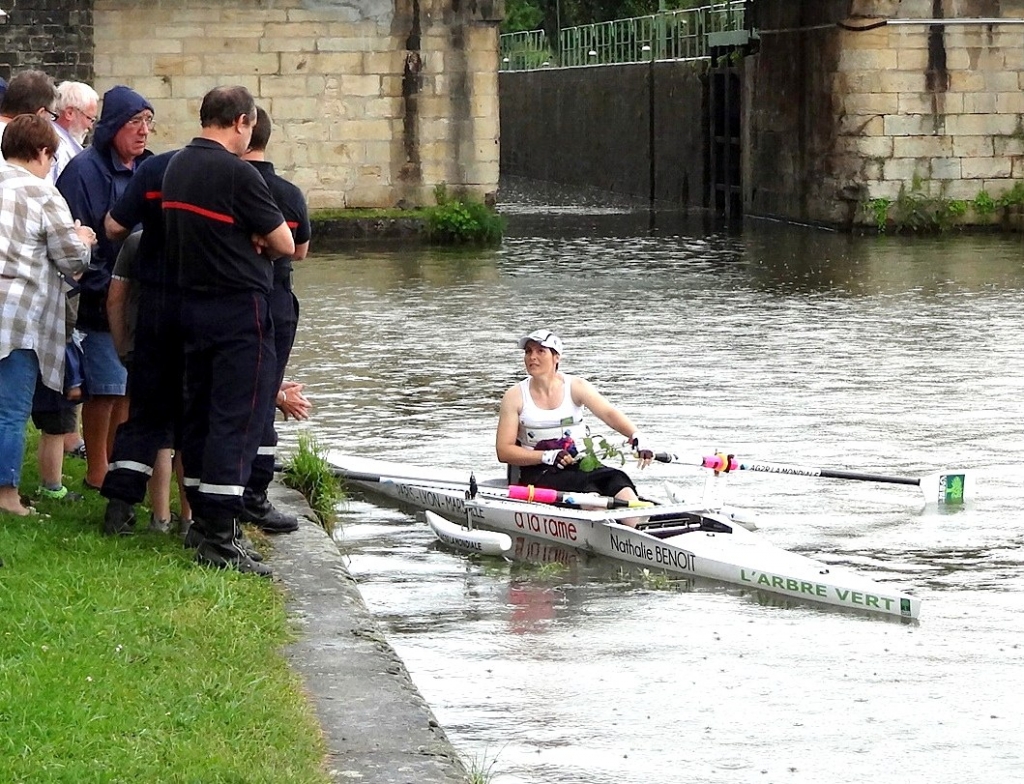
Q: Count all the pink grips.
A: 2